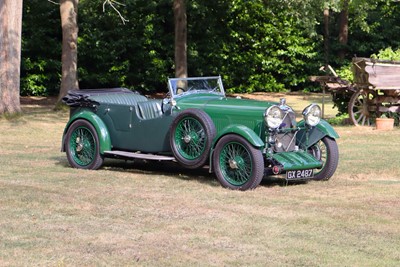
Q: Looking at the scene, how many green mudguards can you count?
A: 3